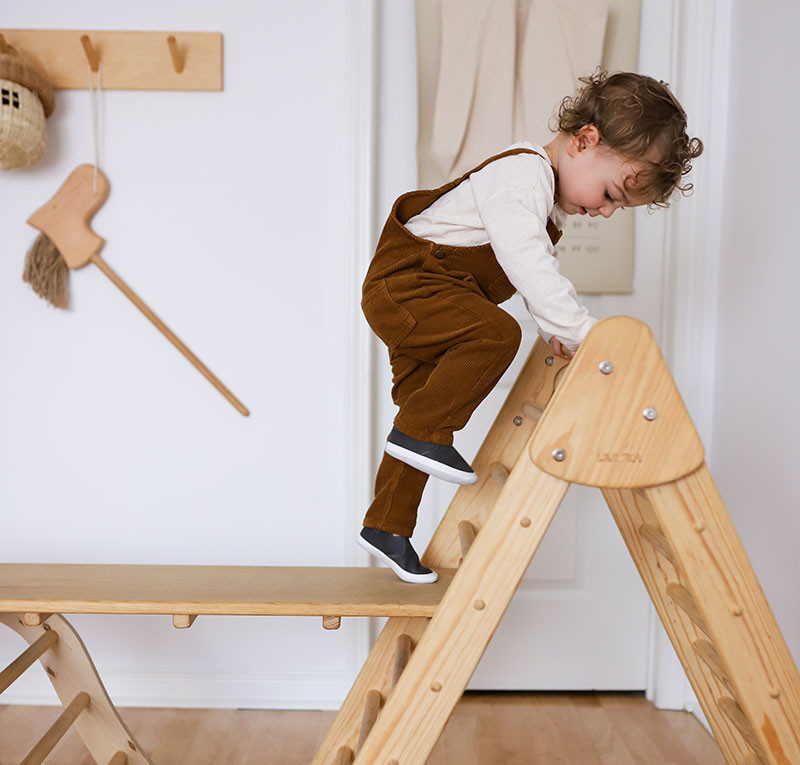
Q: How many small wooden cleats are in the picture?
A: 3